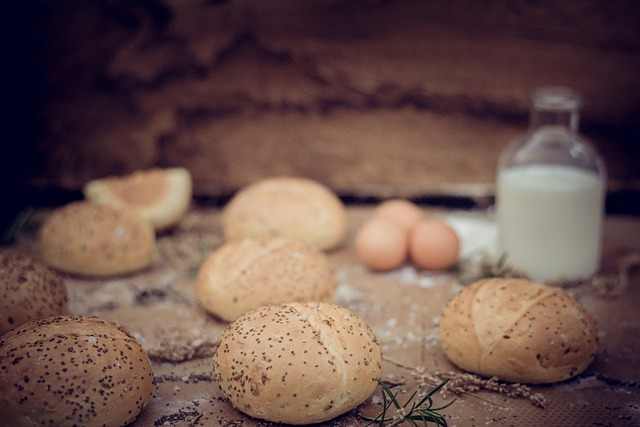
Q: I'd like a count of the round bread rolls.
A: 7